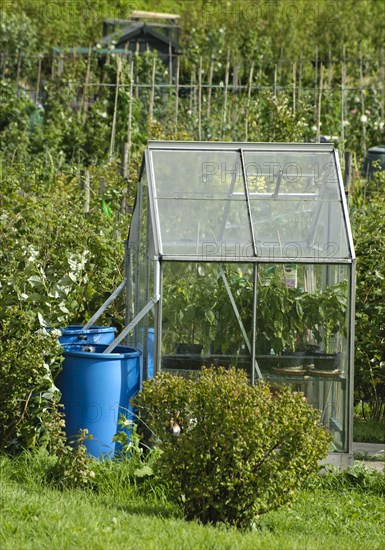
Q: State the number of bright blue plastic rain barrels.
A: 2